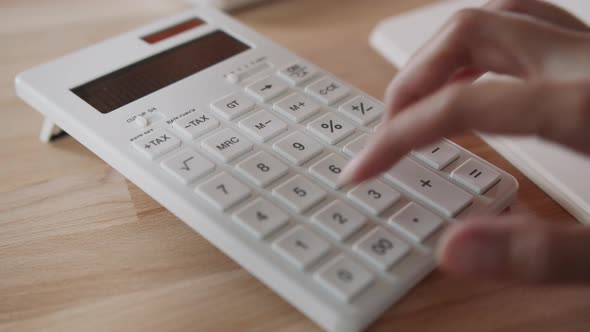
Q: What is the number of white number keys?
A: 11